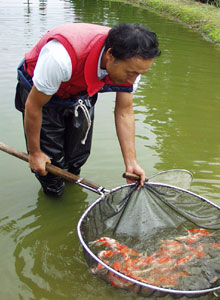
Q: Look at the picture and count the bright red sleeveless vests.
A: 1